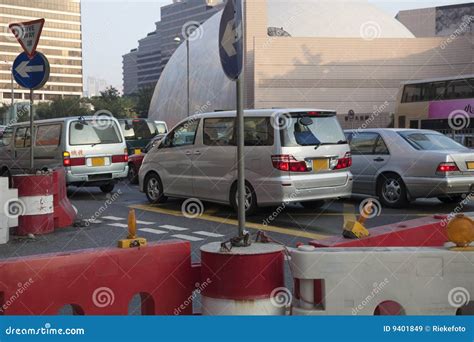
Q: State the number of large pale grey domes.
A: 1